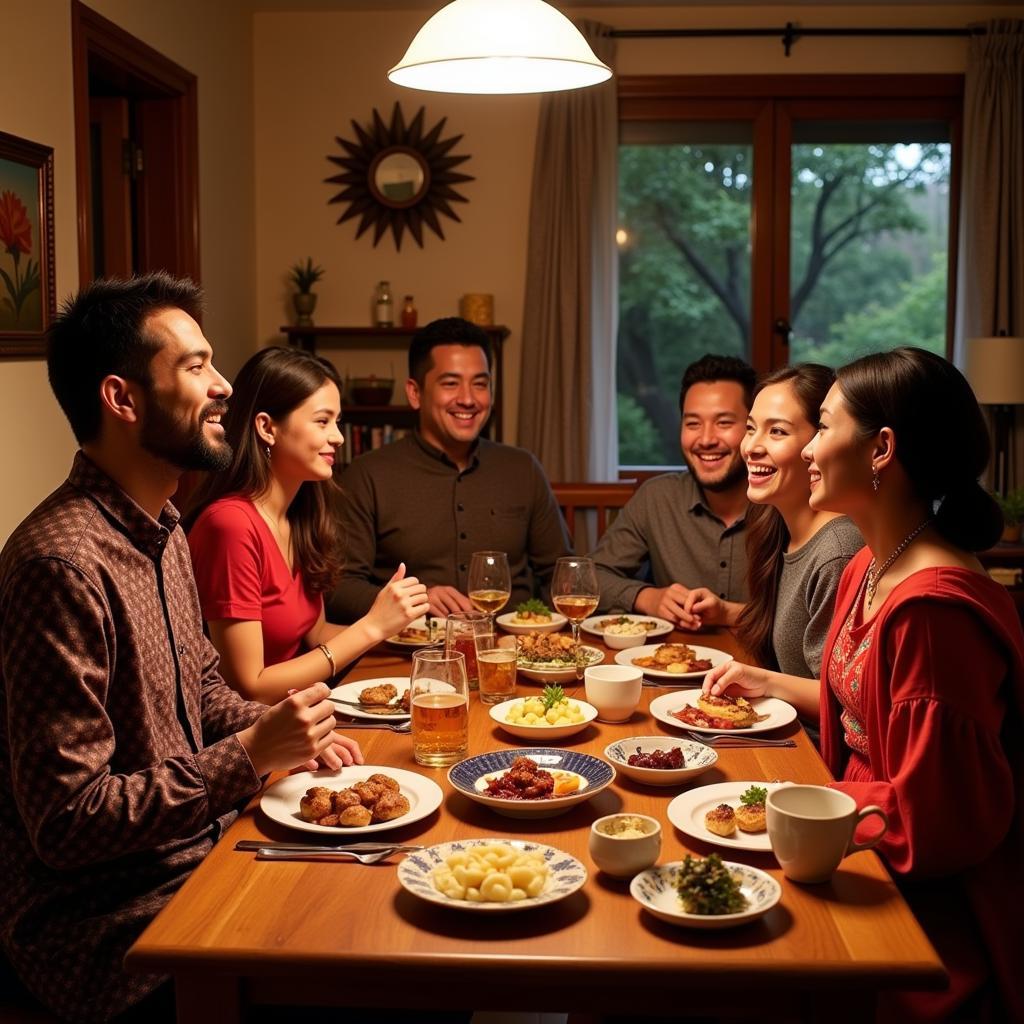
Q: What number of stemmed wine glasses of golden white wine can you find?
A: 2